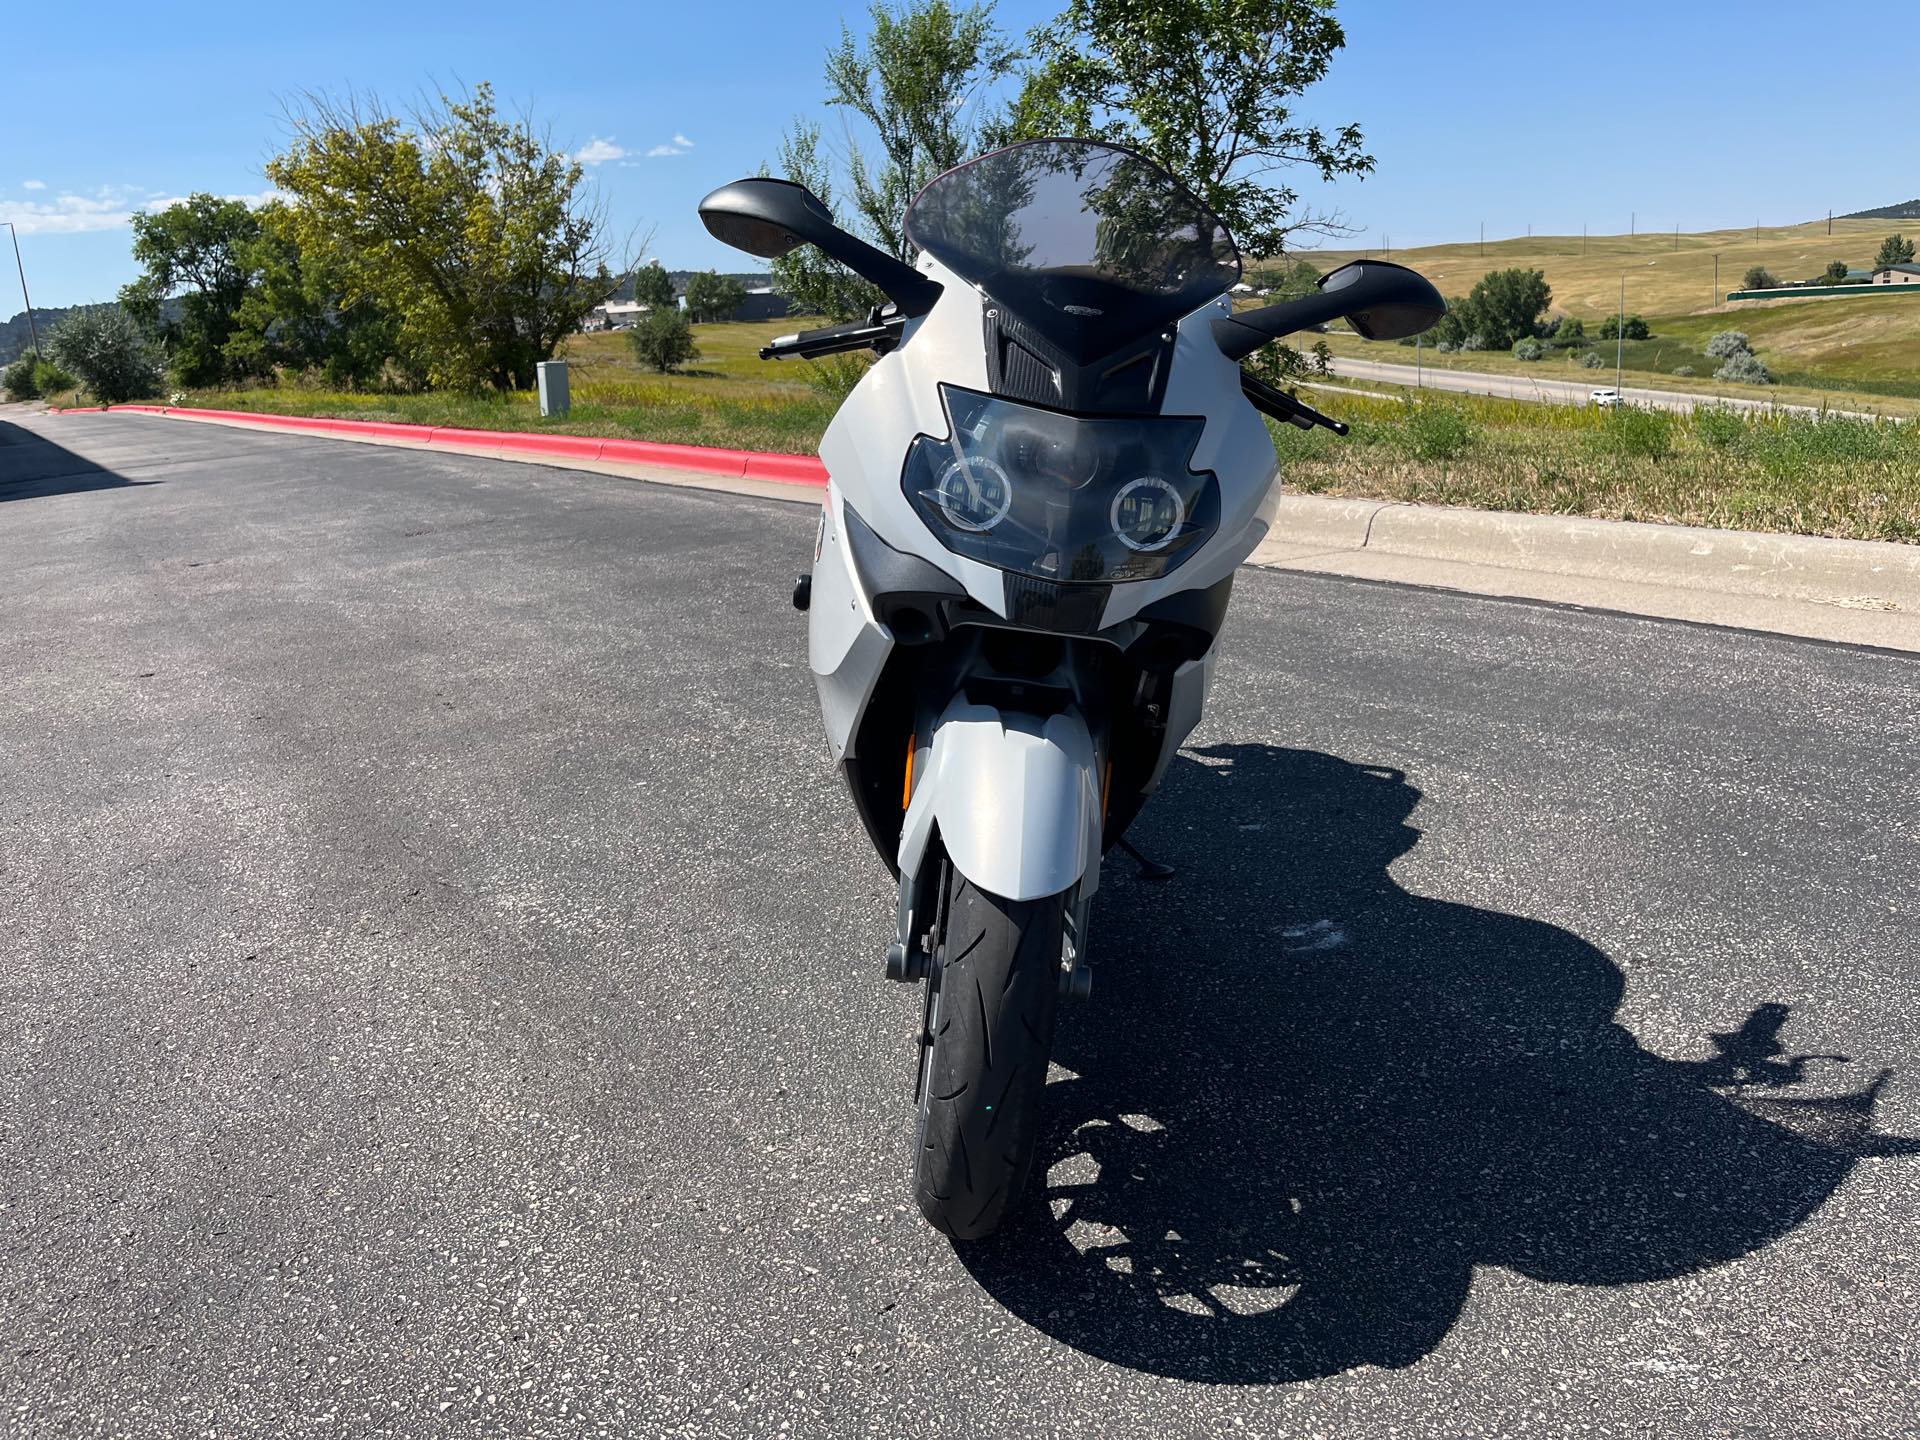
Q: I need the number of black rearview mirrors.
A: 2